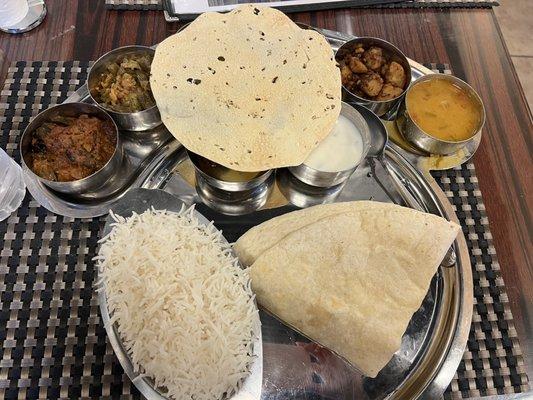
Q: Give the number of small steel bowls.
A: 6